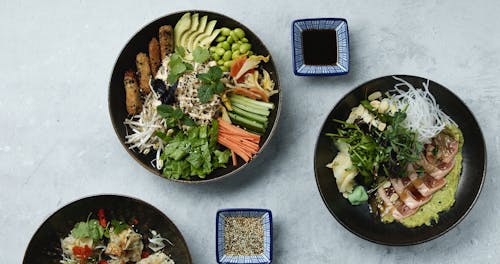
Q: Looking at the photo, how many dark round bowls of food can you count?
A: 3